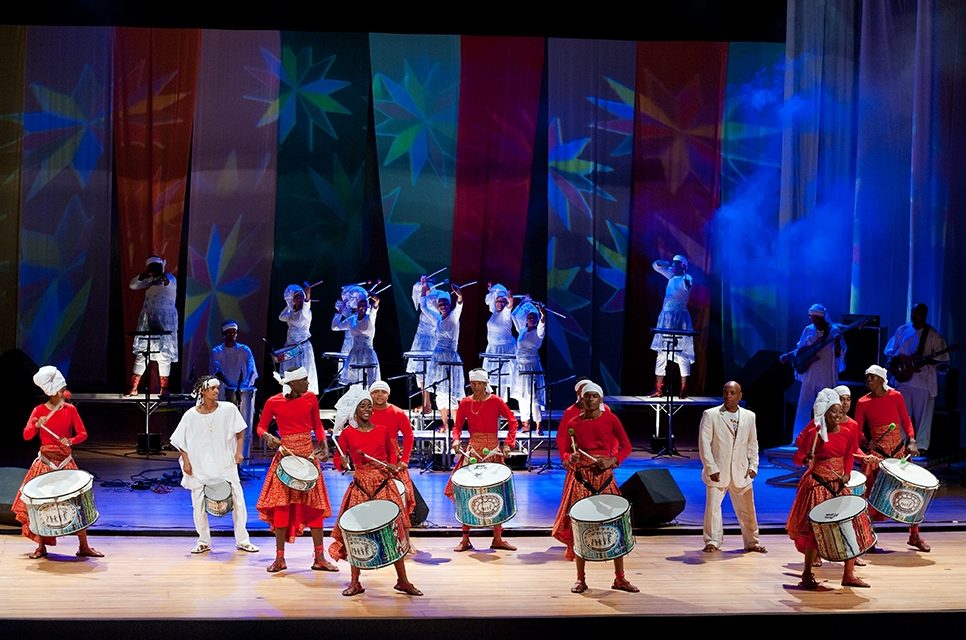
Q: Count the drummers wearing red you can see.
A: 10